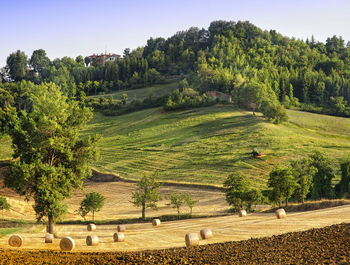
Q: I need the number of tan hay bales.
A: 12